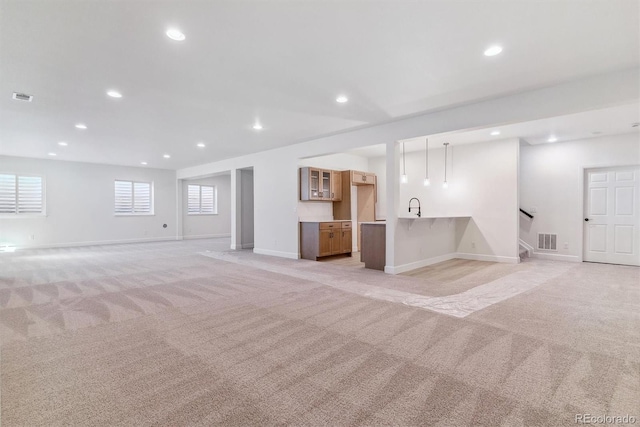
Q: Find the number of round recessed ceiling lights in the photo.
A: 13